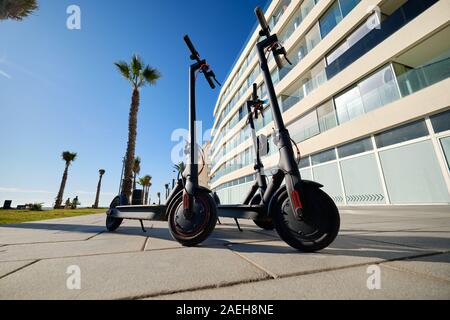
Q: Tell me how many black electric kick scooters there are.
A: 3